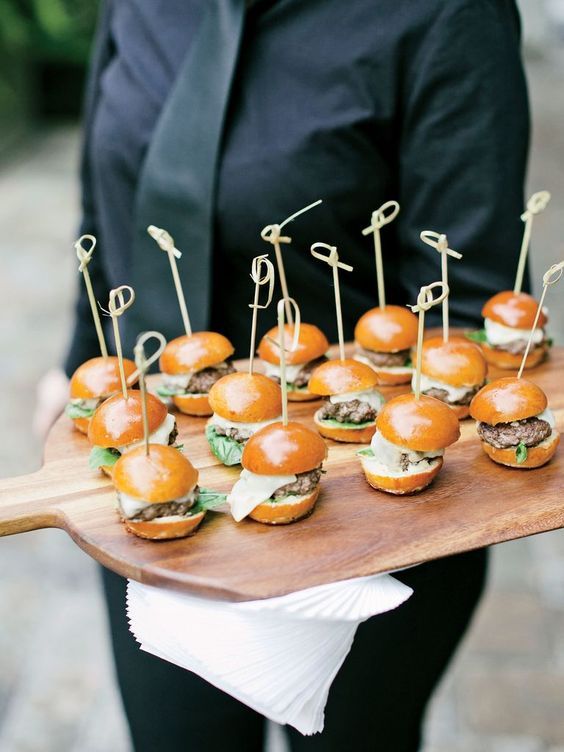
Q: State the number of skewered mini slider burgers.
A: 13